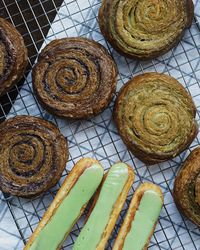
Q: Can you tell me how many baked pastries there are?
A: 9